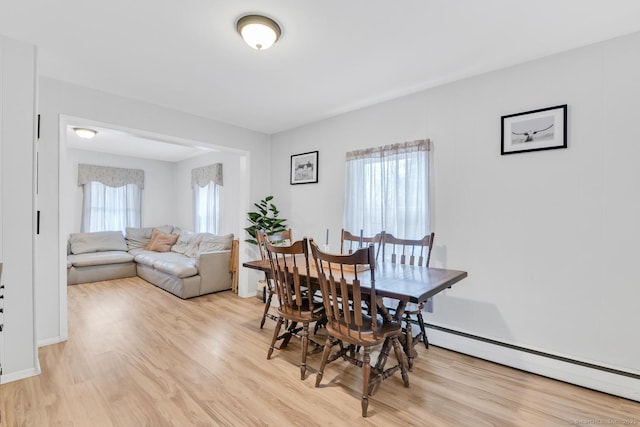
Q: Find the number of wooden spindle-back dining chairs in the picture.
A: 5